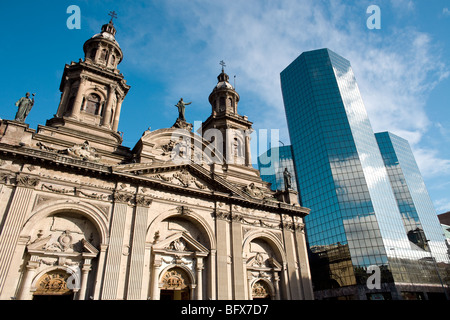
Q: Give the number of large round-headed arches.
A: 3